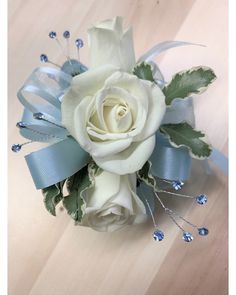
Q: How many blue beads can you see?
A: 12